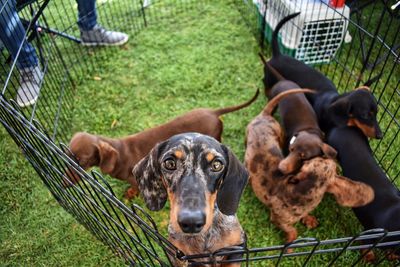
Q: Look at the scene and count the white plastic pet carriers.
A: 1